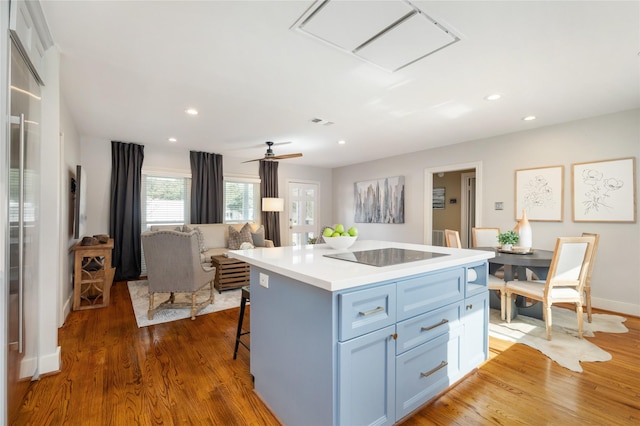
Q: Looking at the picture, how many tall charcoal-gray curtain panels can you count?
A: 3